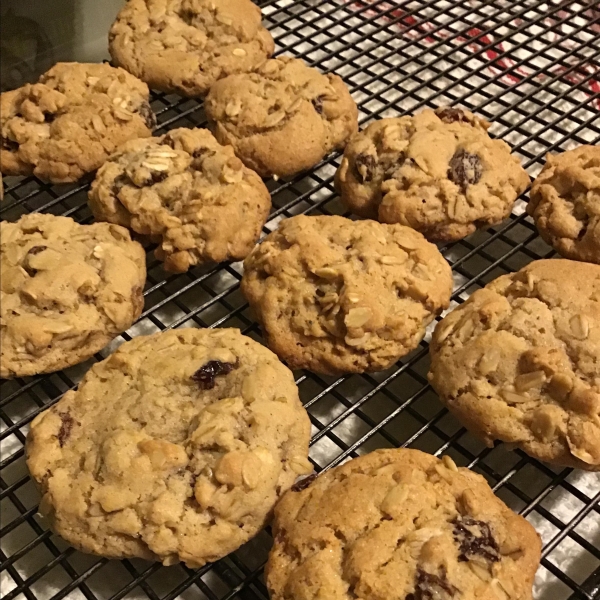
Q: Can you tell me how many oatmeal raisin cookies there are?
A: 11